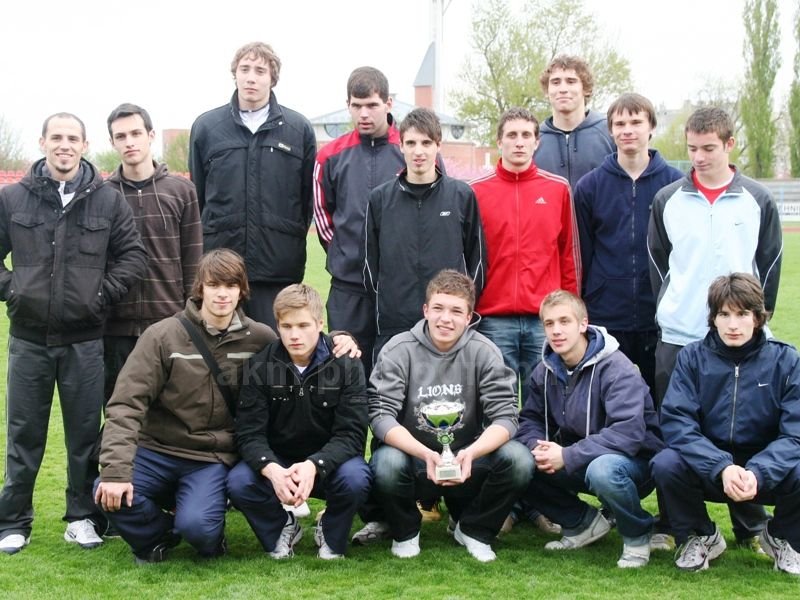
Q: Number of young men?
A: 14